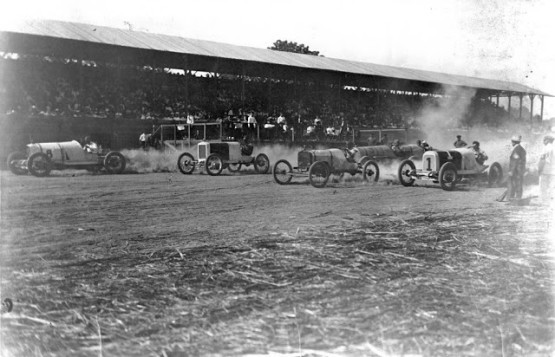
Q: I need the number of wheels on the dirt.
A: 13